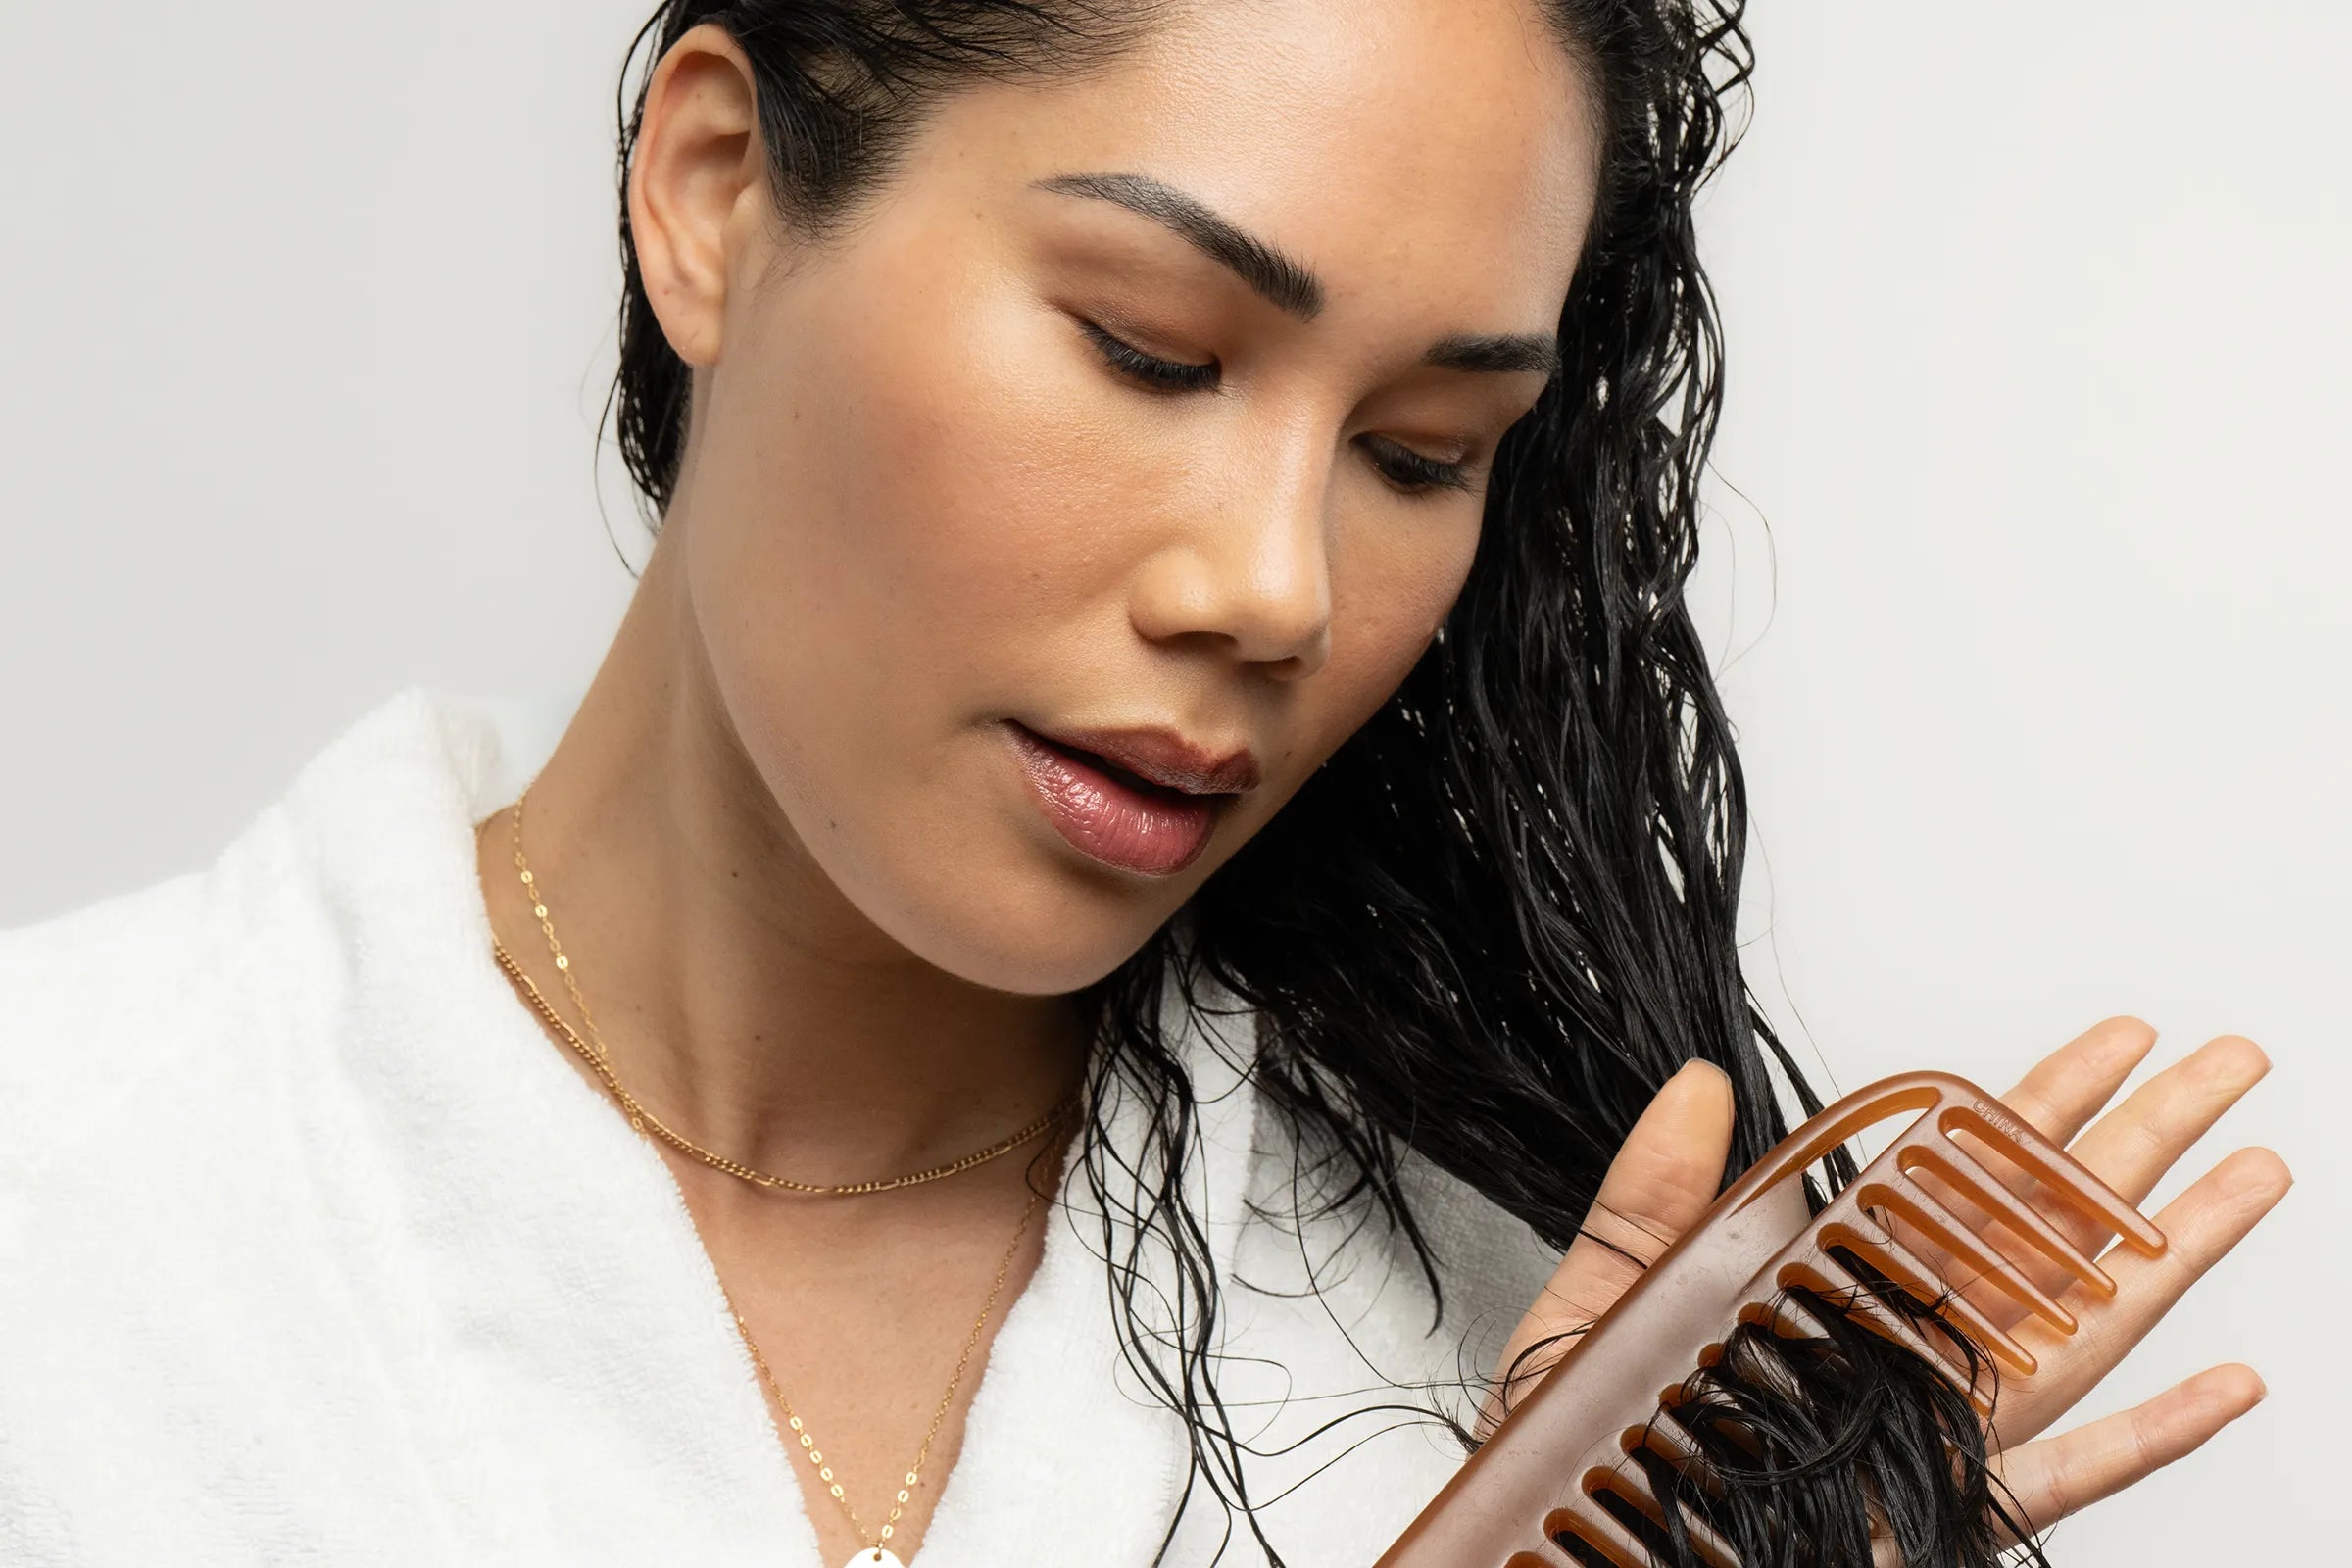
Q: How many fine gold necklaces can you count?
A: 2